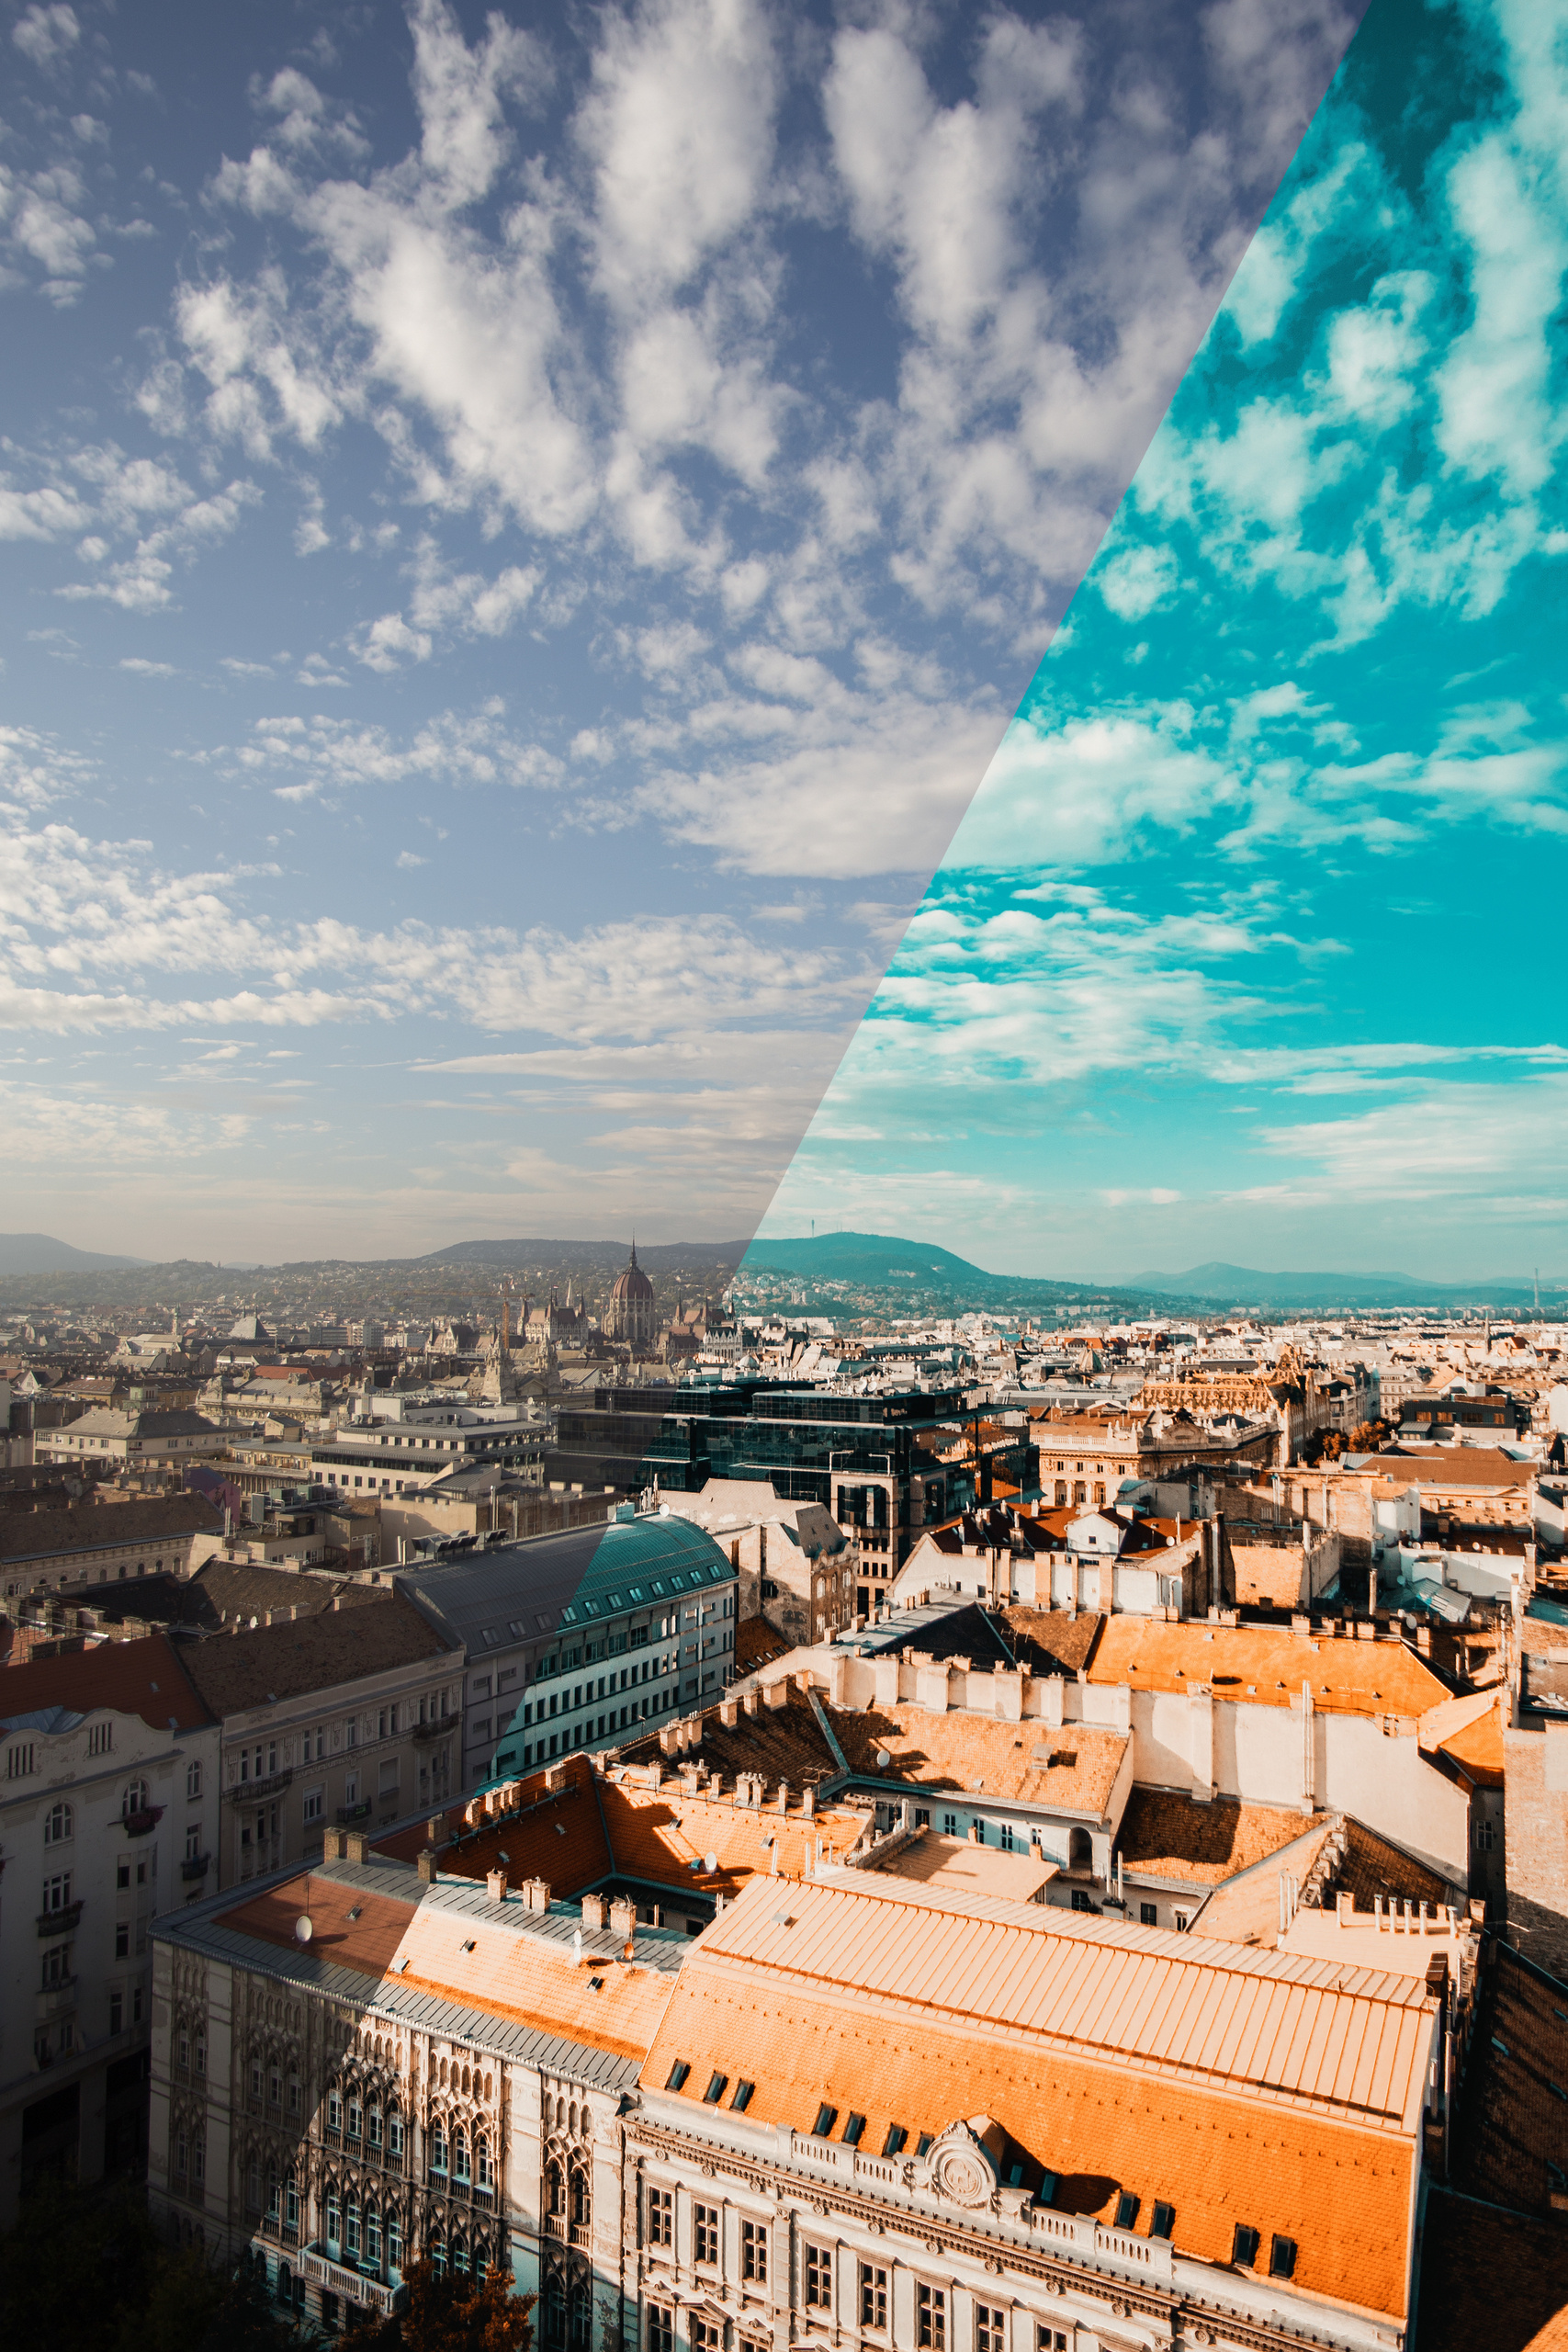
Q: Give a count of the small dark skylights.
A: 13